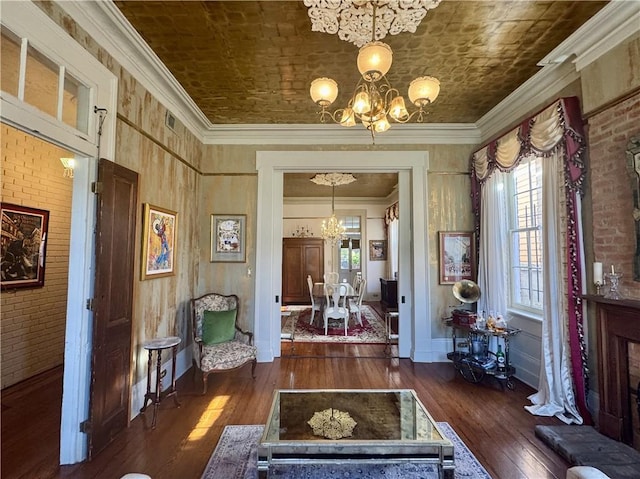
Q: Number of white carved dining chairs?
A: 5